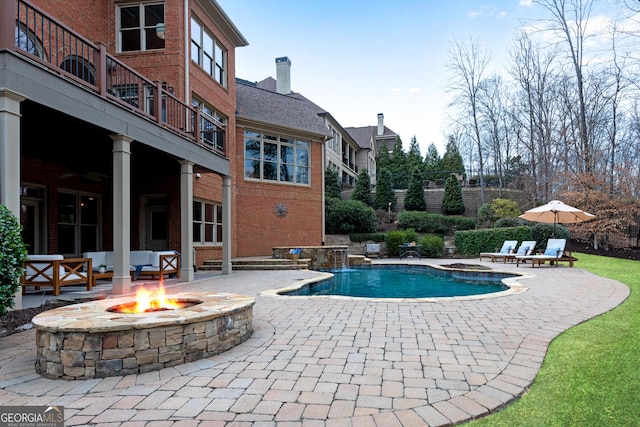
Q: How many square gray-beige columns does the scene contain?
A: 4